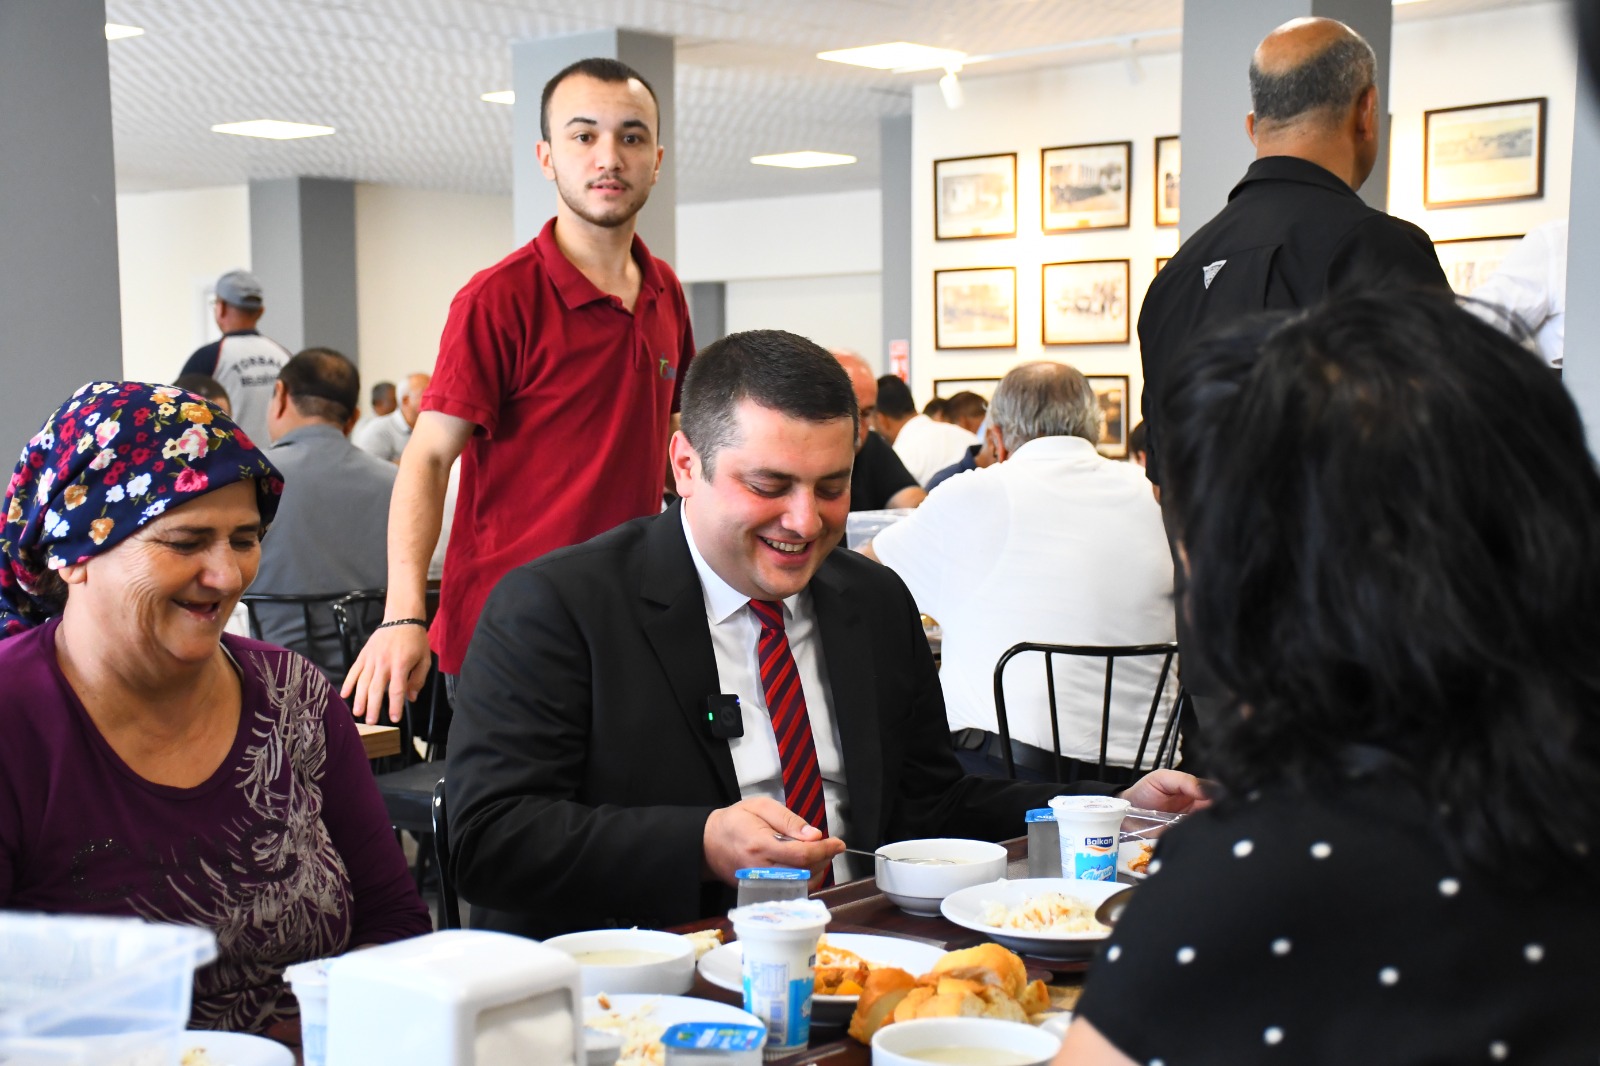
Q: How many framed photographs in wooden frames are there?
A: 10